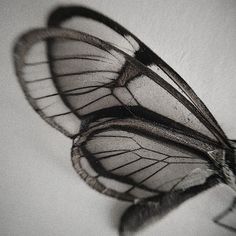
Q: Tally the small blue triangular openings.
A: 0